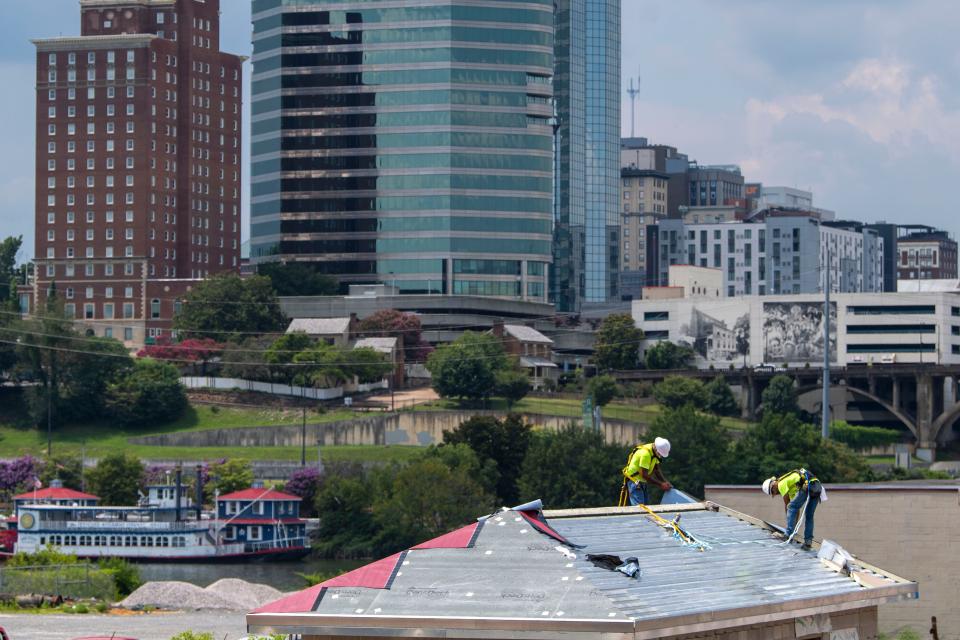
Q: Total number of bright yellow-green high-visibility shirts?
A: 2